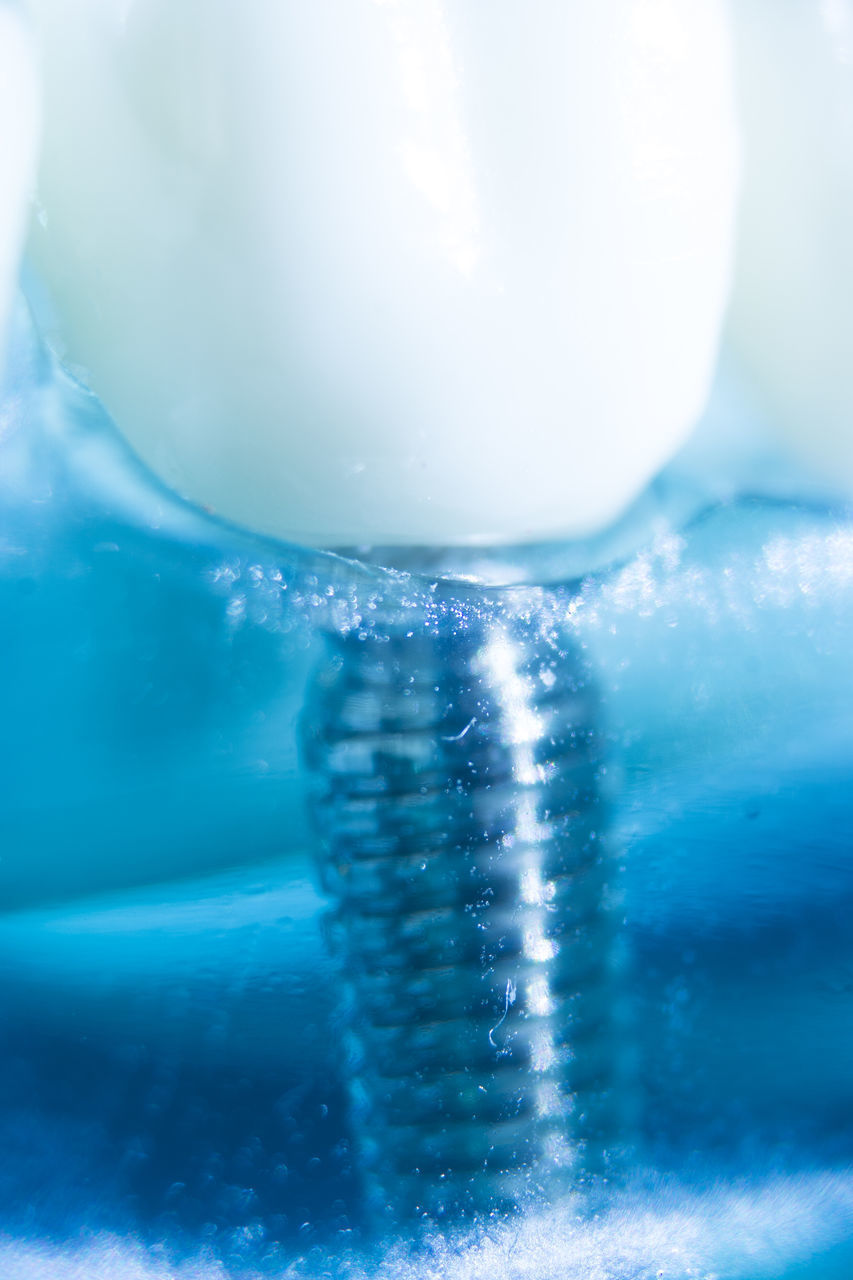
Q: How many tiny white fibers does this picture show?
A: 2